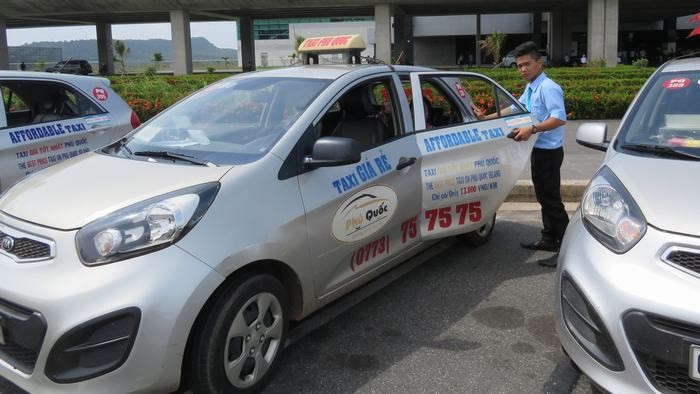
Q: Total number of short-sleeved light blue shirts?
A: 1